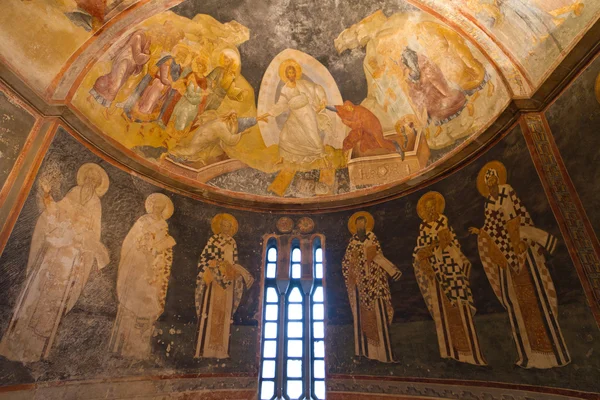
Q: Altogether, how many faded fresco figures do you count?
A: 2